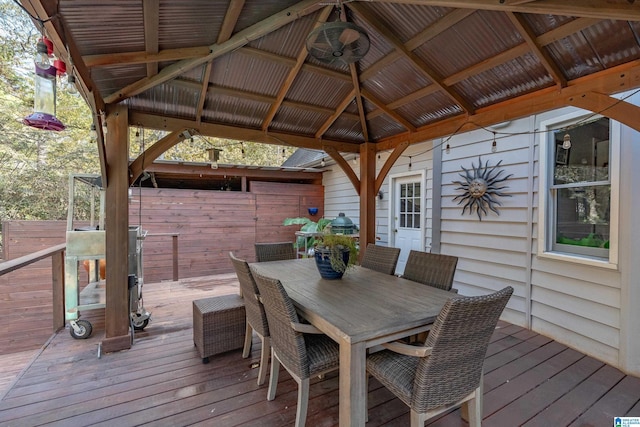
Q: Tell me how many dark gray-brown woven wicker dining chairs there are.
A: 6